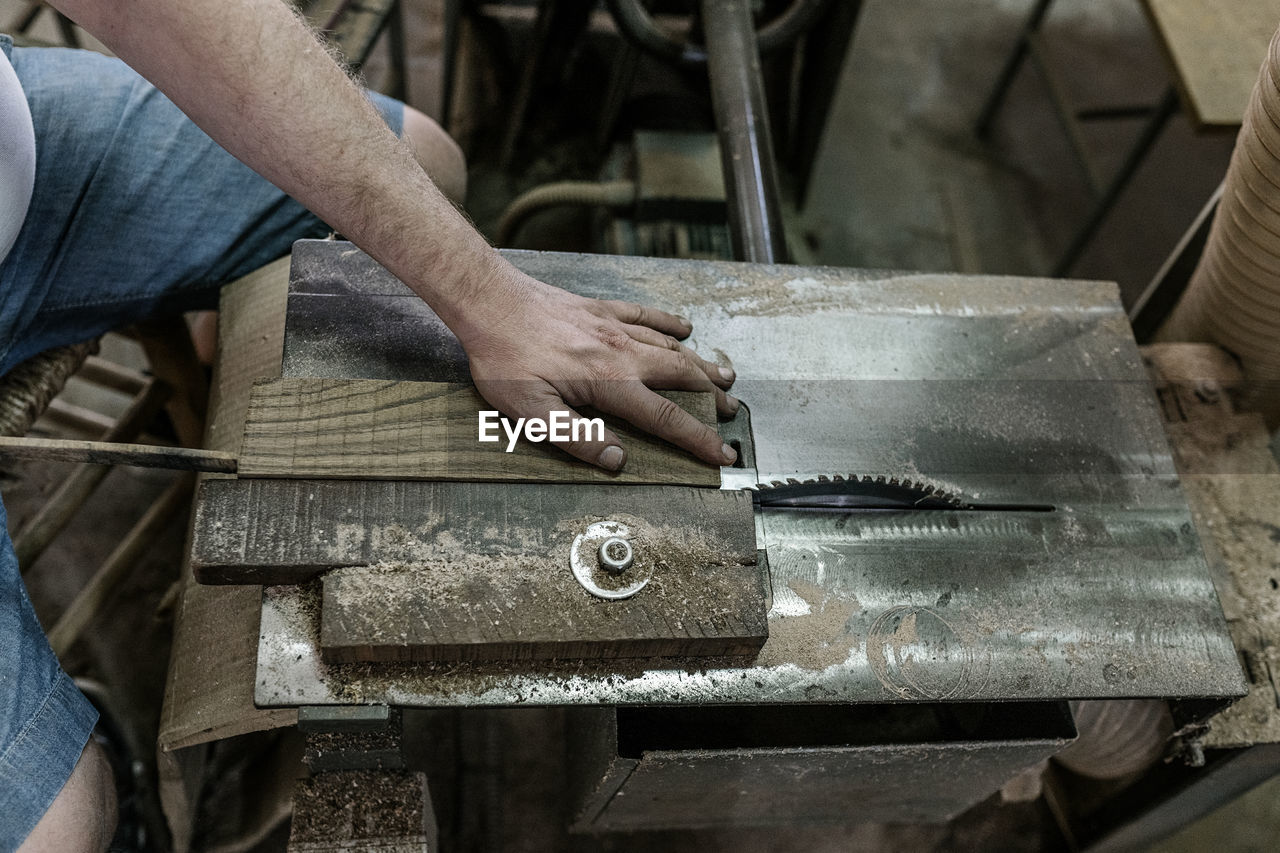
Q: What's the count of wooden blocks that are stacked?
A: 3